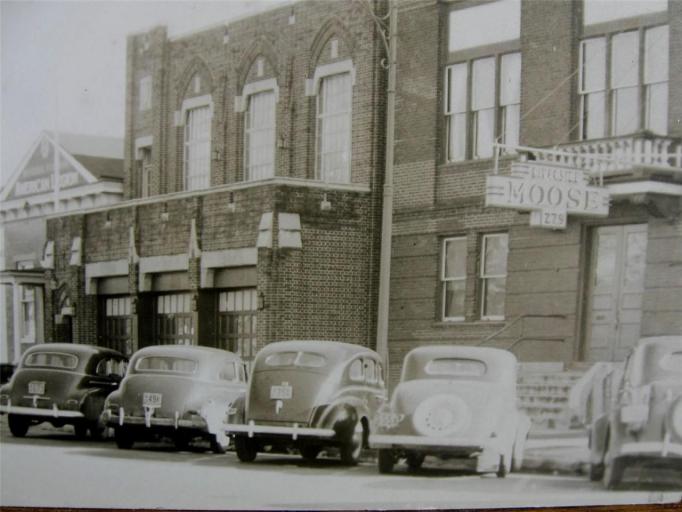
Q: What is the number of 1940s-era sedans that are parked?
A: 5